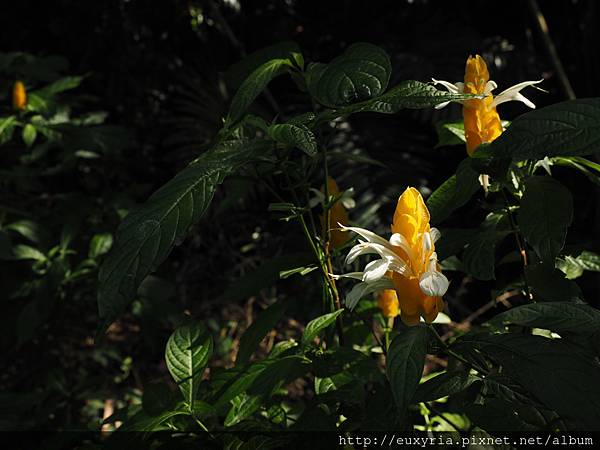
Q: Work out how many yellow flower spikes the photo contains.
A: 5